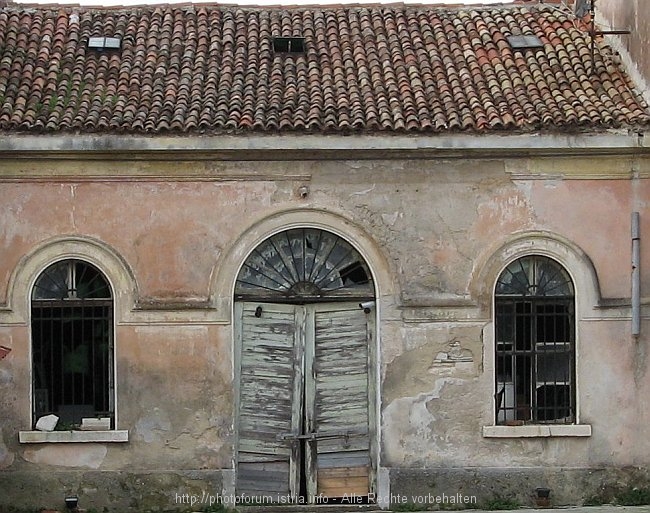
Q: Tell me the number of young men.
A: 0